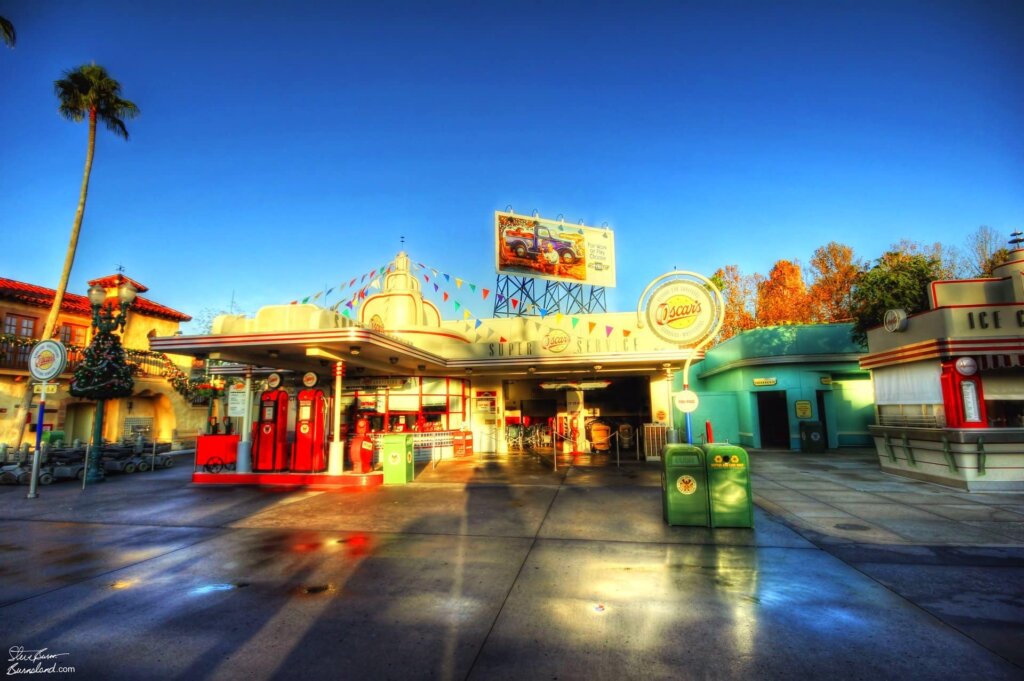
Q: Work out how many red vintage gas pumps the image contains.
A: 2